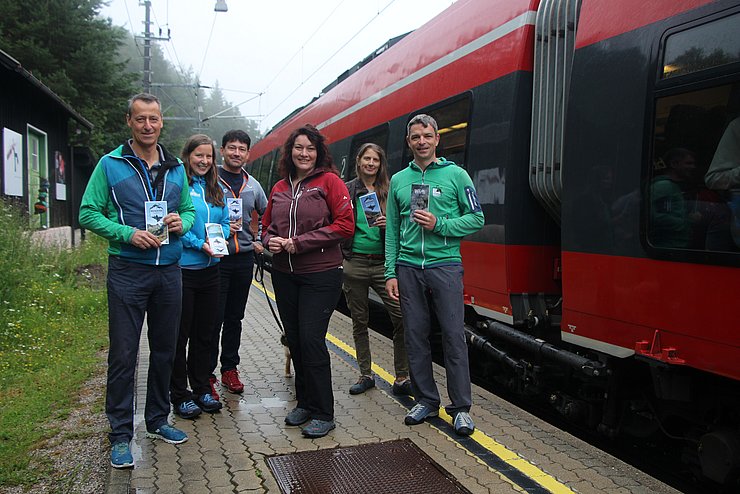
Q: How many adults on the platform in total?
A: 6